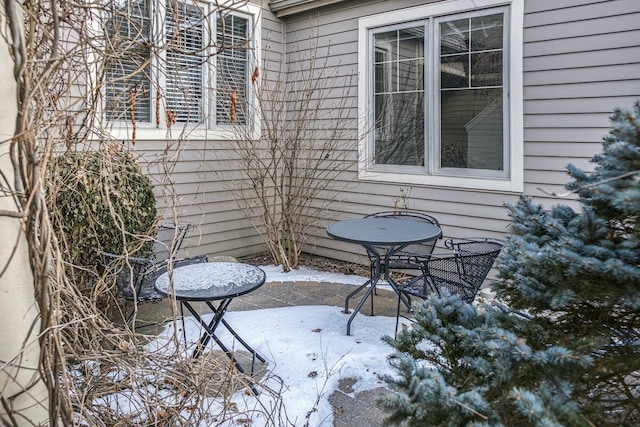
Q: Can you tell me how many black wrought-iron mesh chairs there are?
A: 2